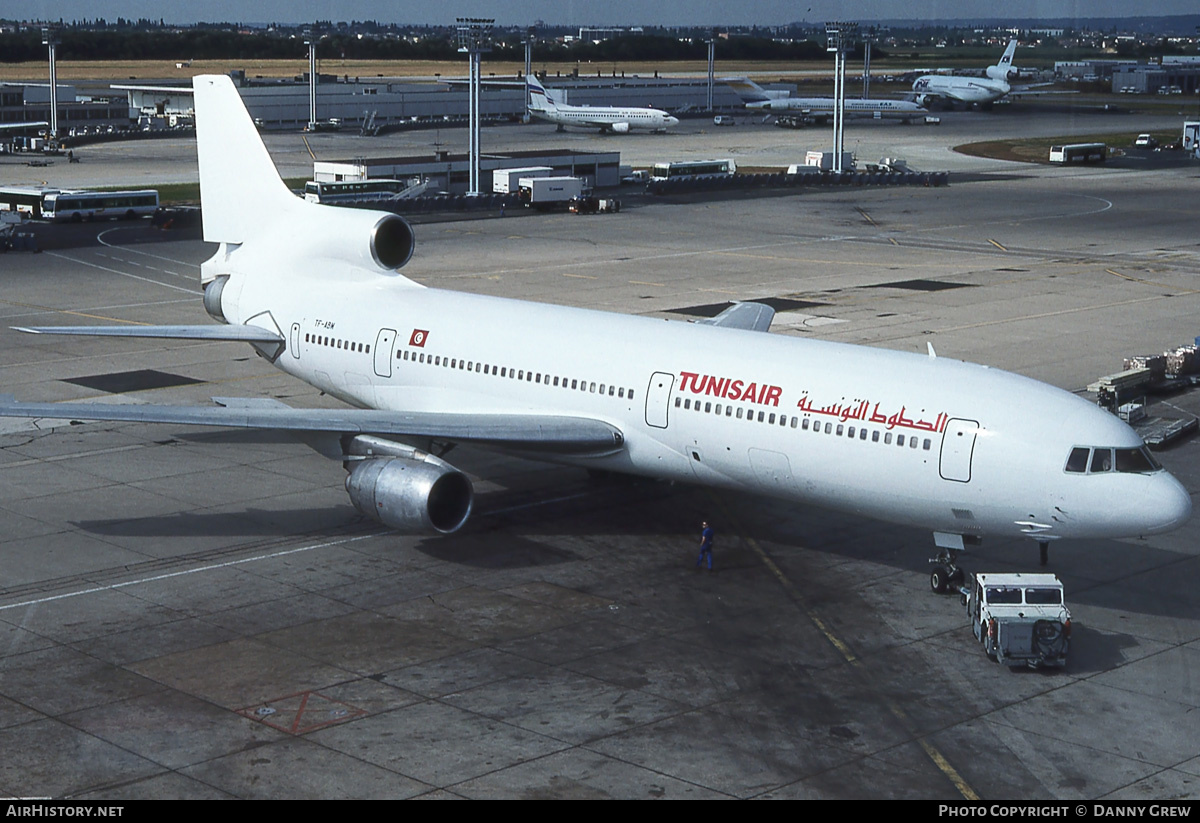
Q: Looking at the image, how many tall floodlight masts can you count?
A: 7